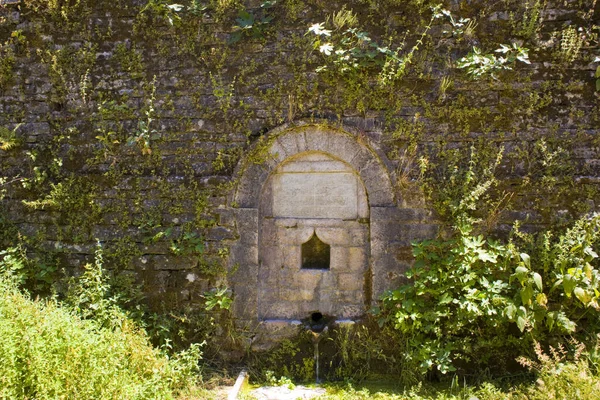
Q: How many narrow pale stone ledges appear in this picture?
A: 2